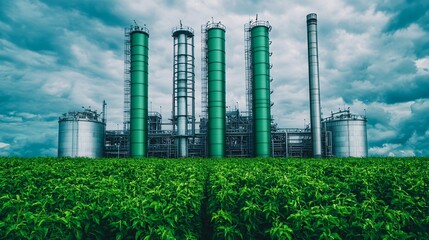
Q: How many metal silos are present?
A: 2